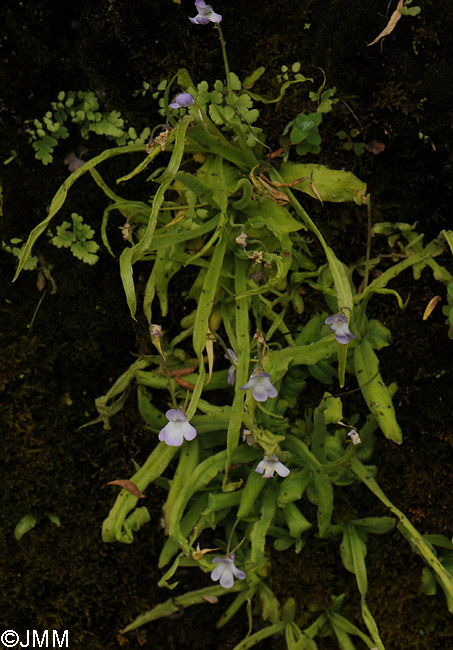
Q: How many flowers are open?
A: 8